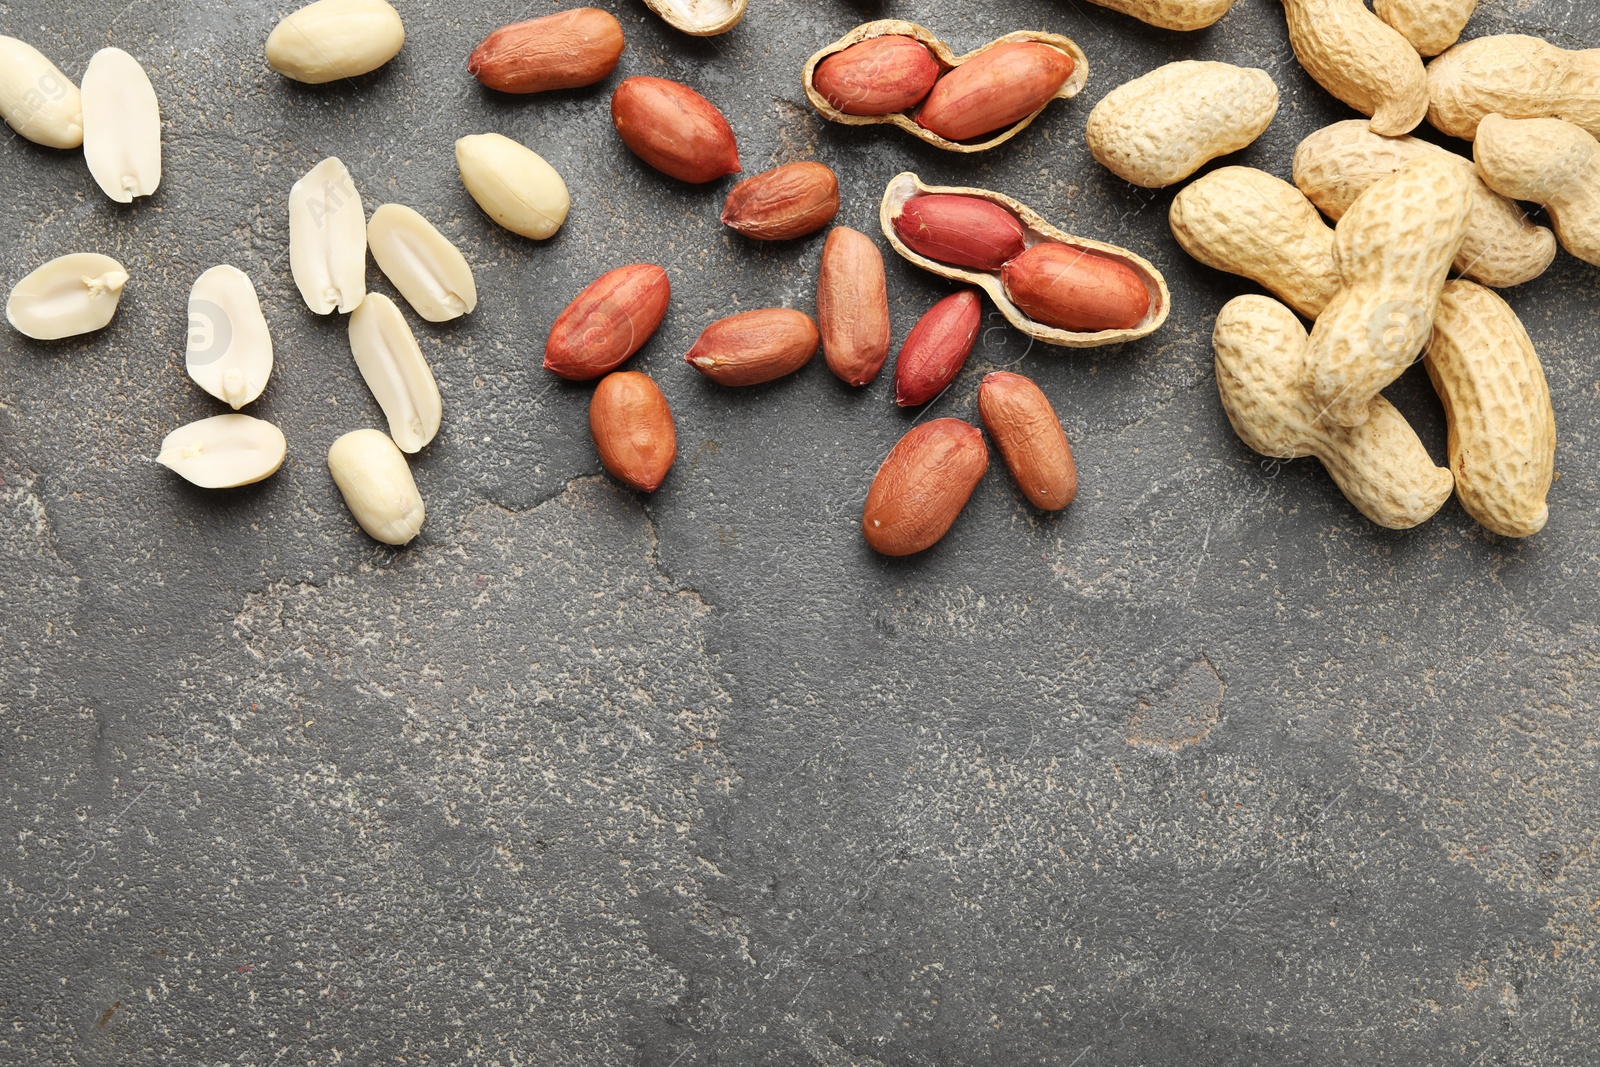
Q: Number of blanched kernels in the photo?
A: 11